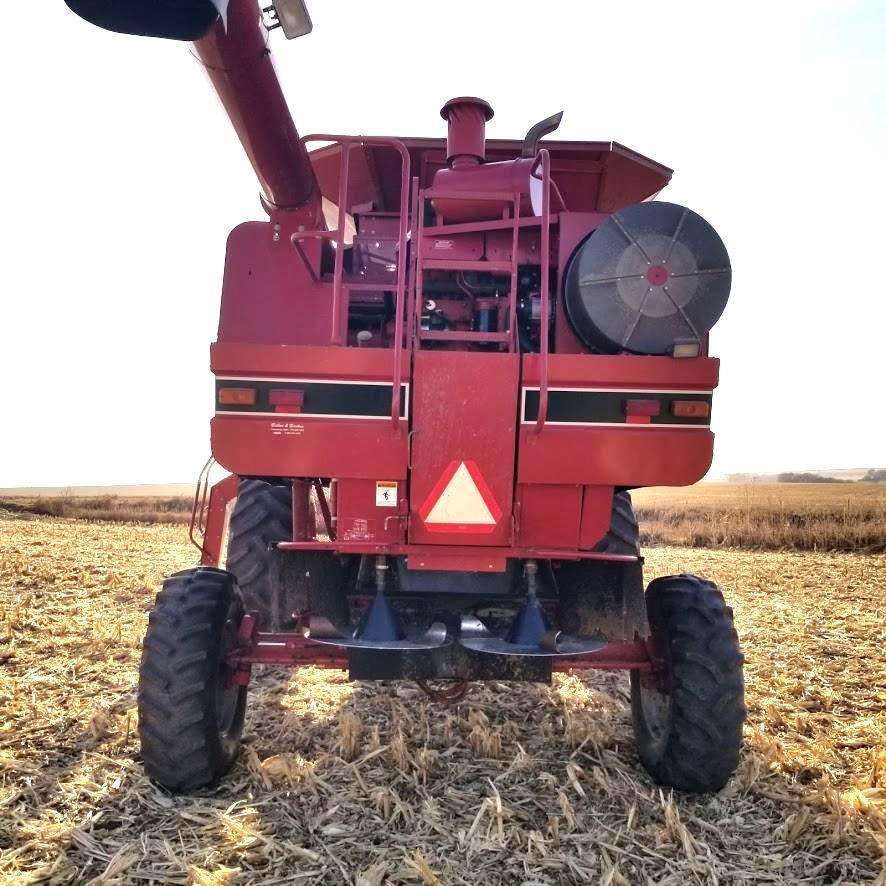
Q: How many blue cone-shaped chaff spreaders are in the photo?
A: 2